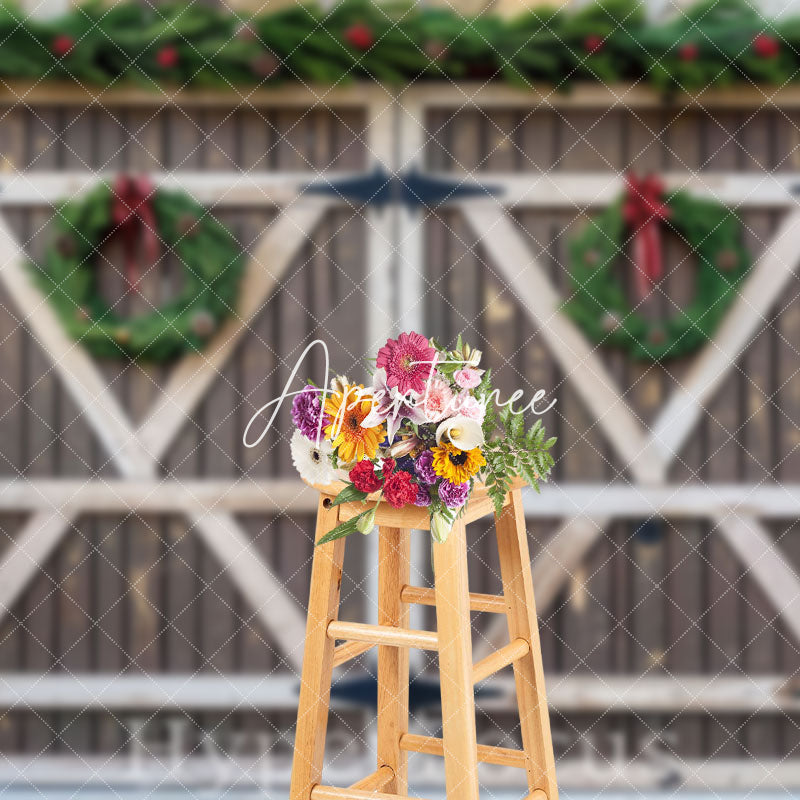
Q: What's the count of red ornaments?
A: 6